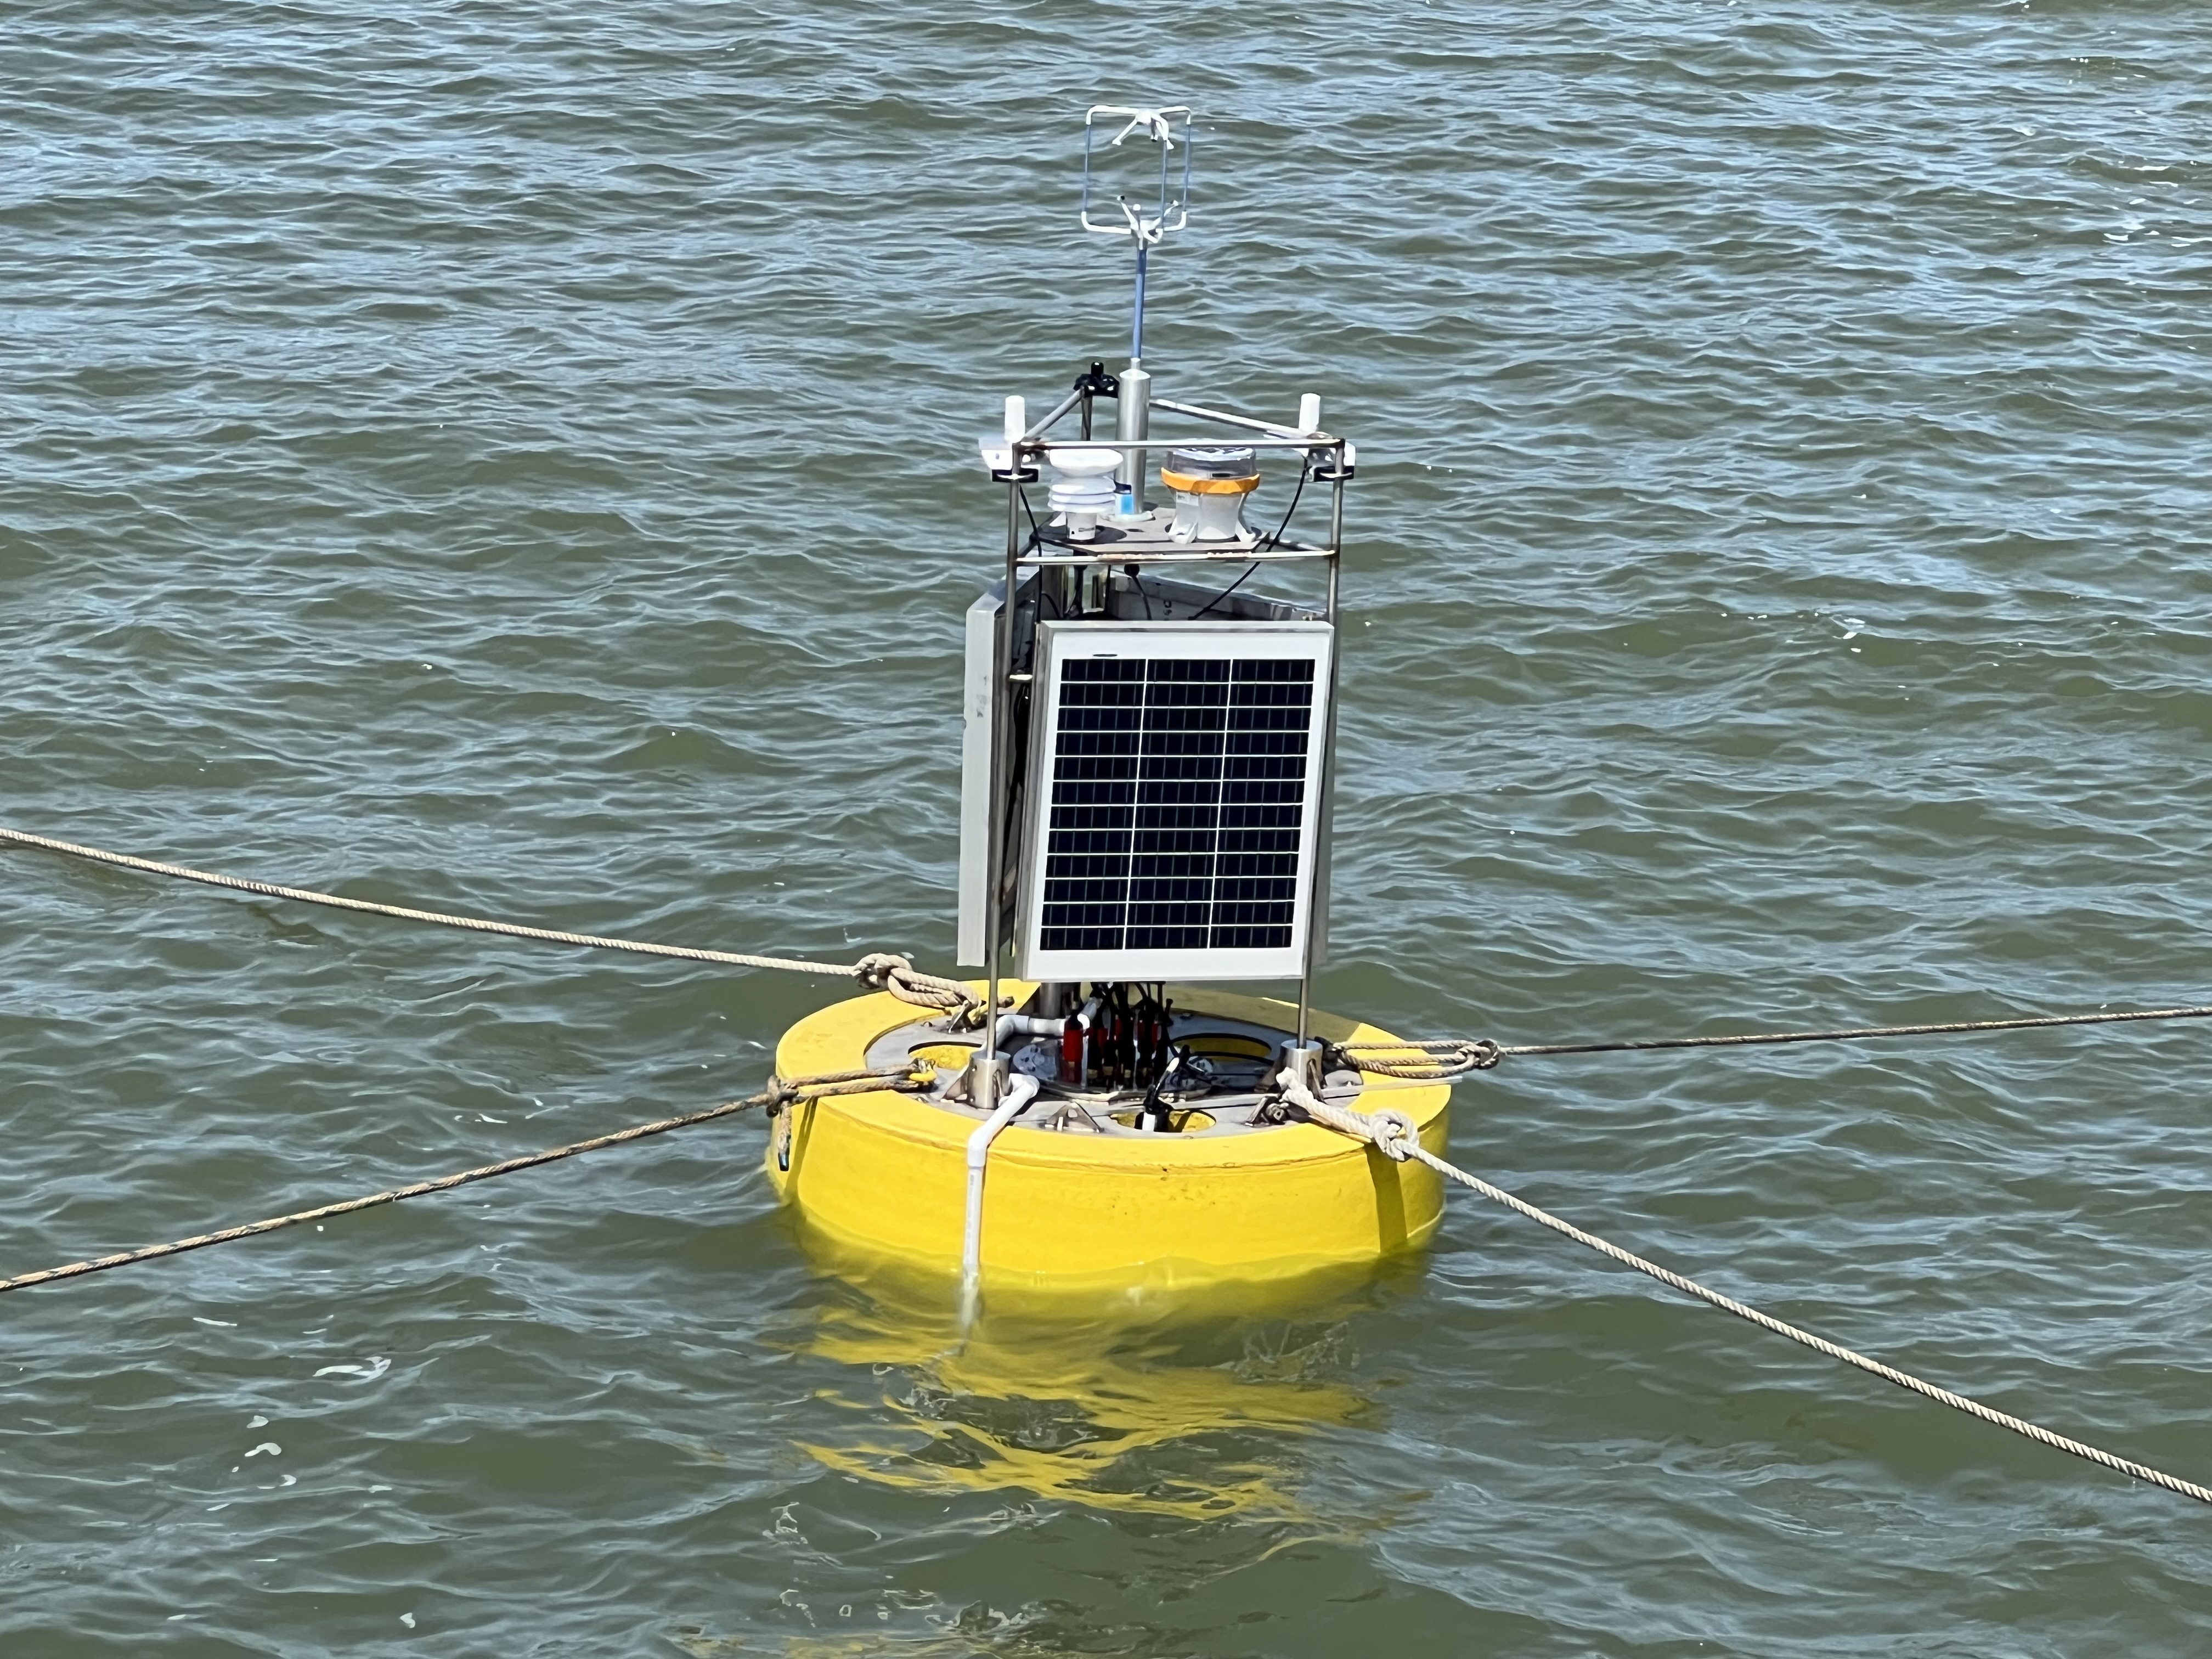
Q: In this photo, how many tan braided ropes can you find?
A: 4